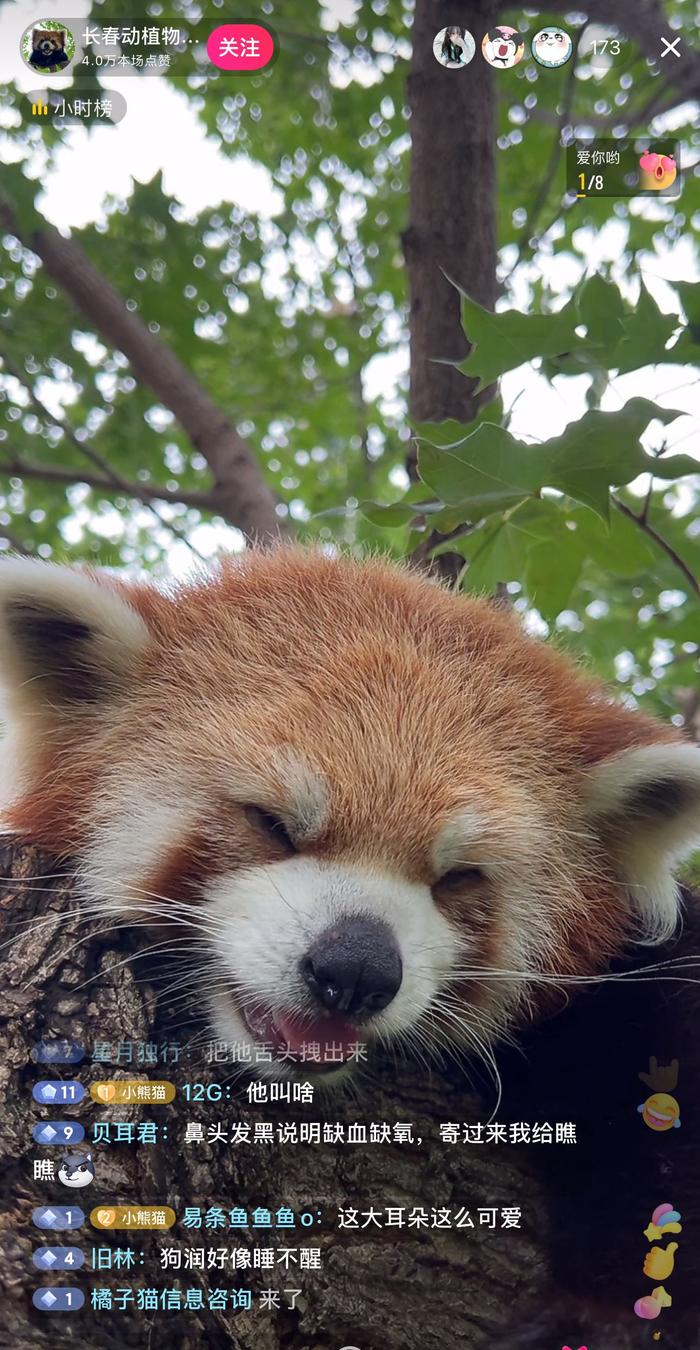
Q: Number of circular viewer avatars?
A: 3